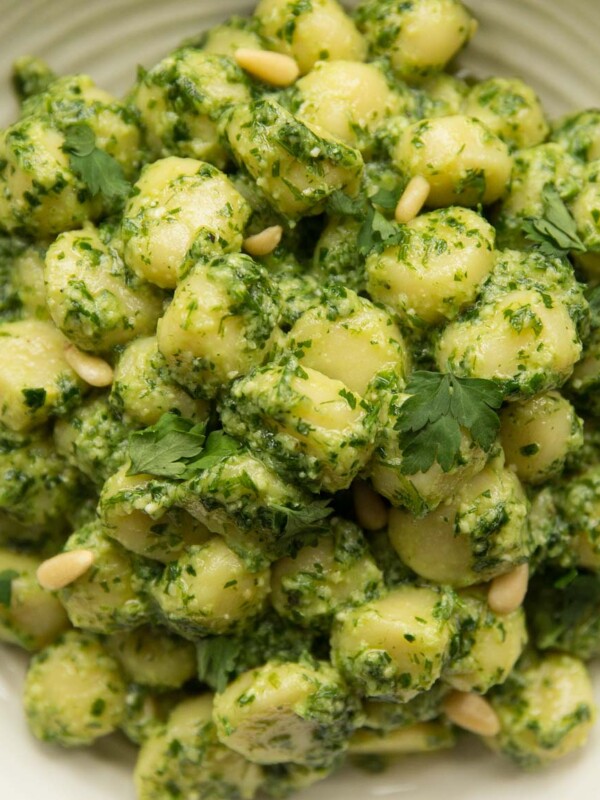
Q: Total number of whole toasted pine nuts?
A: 8